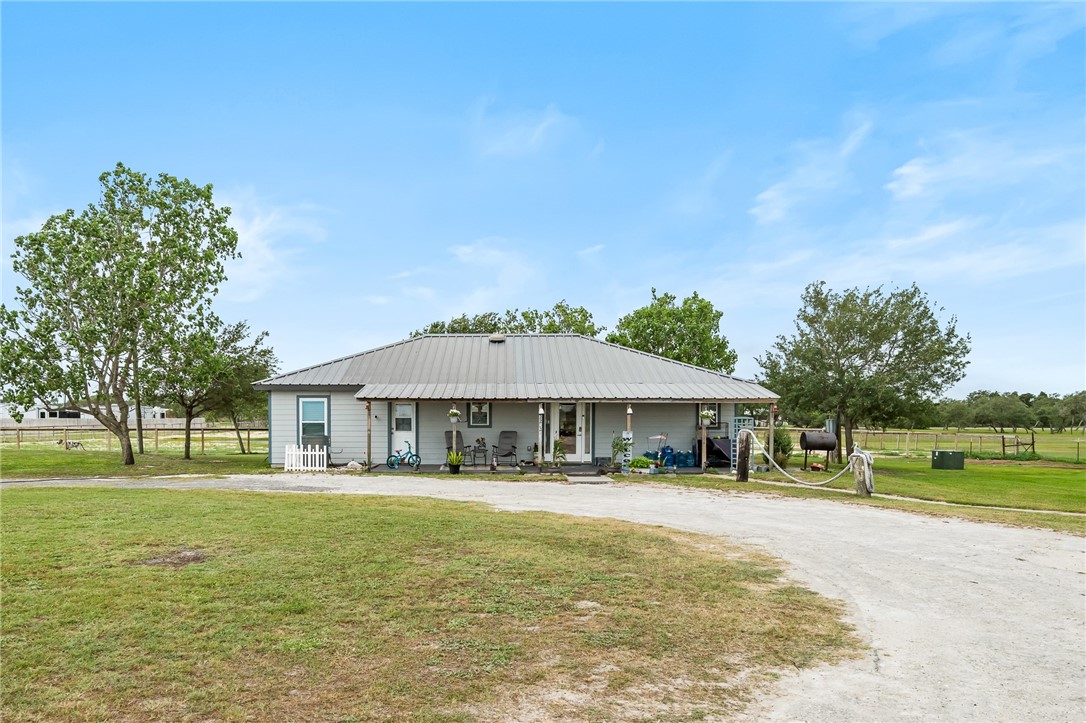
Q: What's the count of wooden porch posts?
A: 6